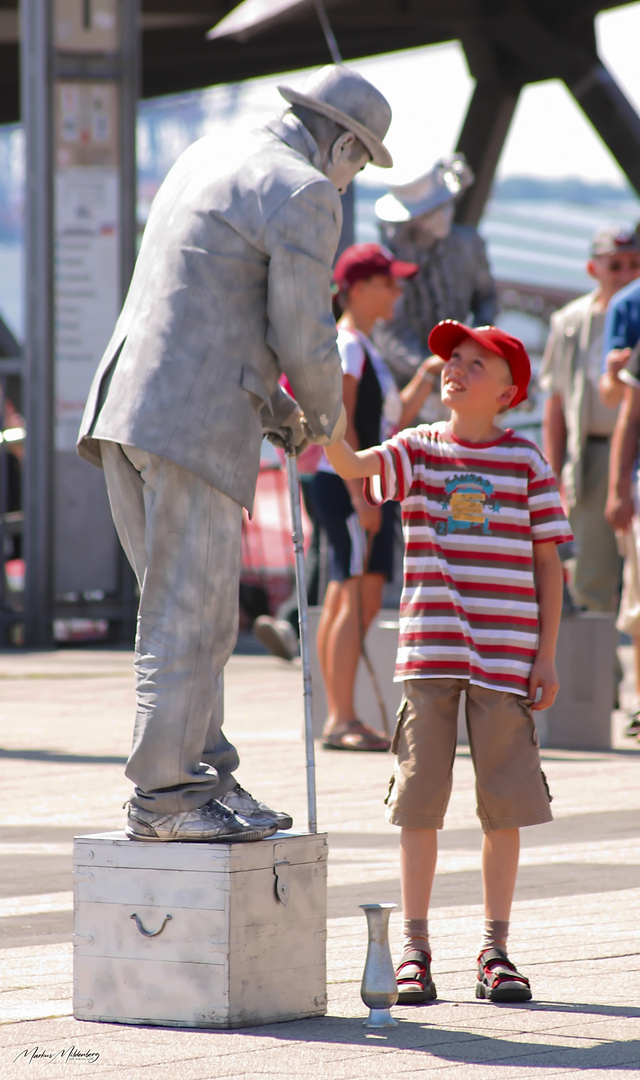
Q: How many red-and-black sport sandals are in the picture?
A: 2